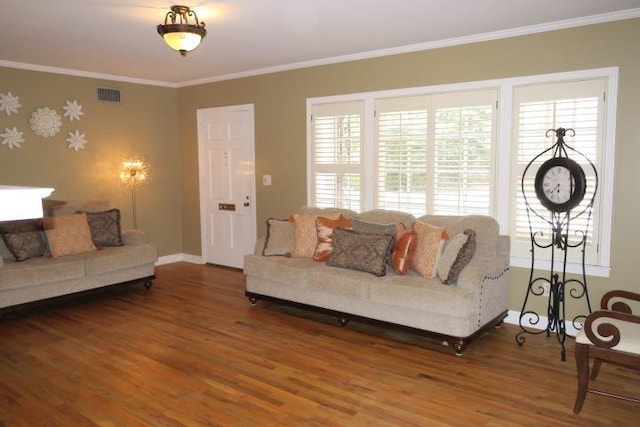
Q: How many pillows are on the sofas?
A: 11